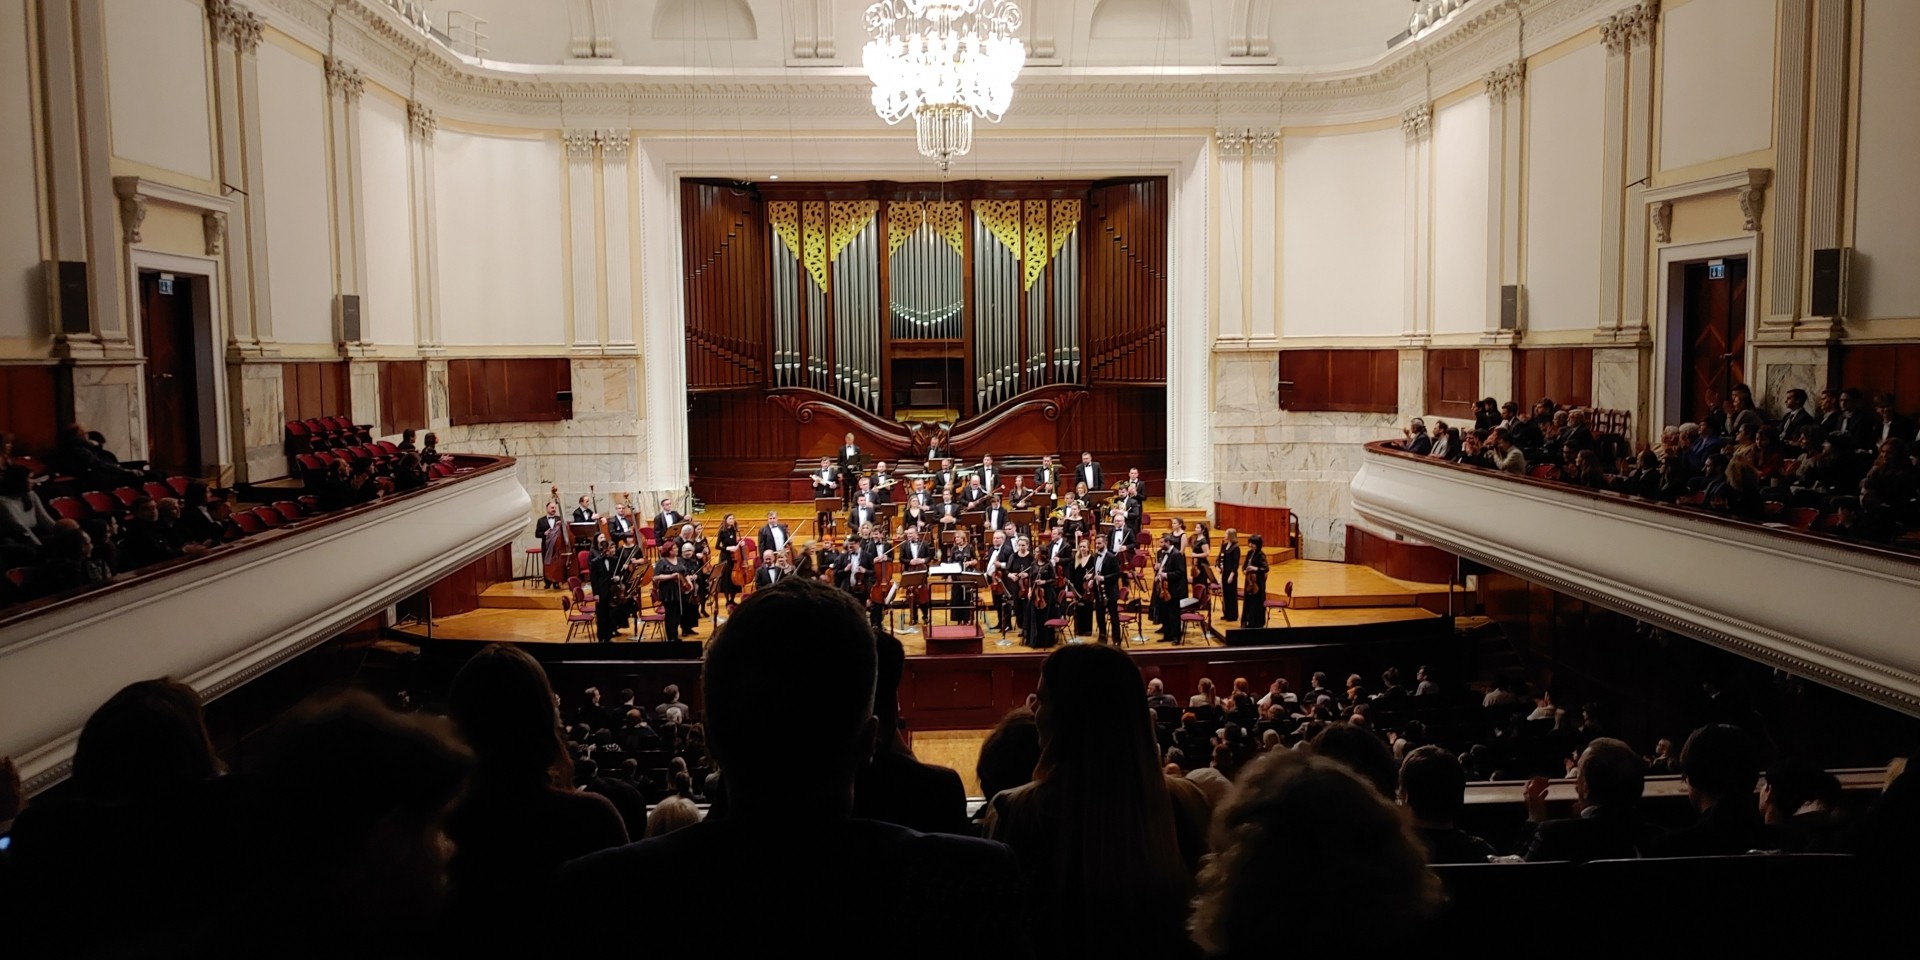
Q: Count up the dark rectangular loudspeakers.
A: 4